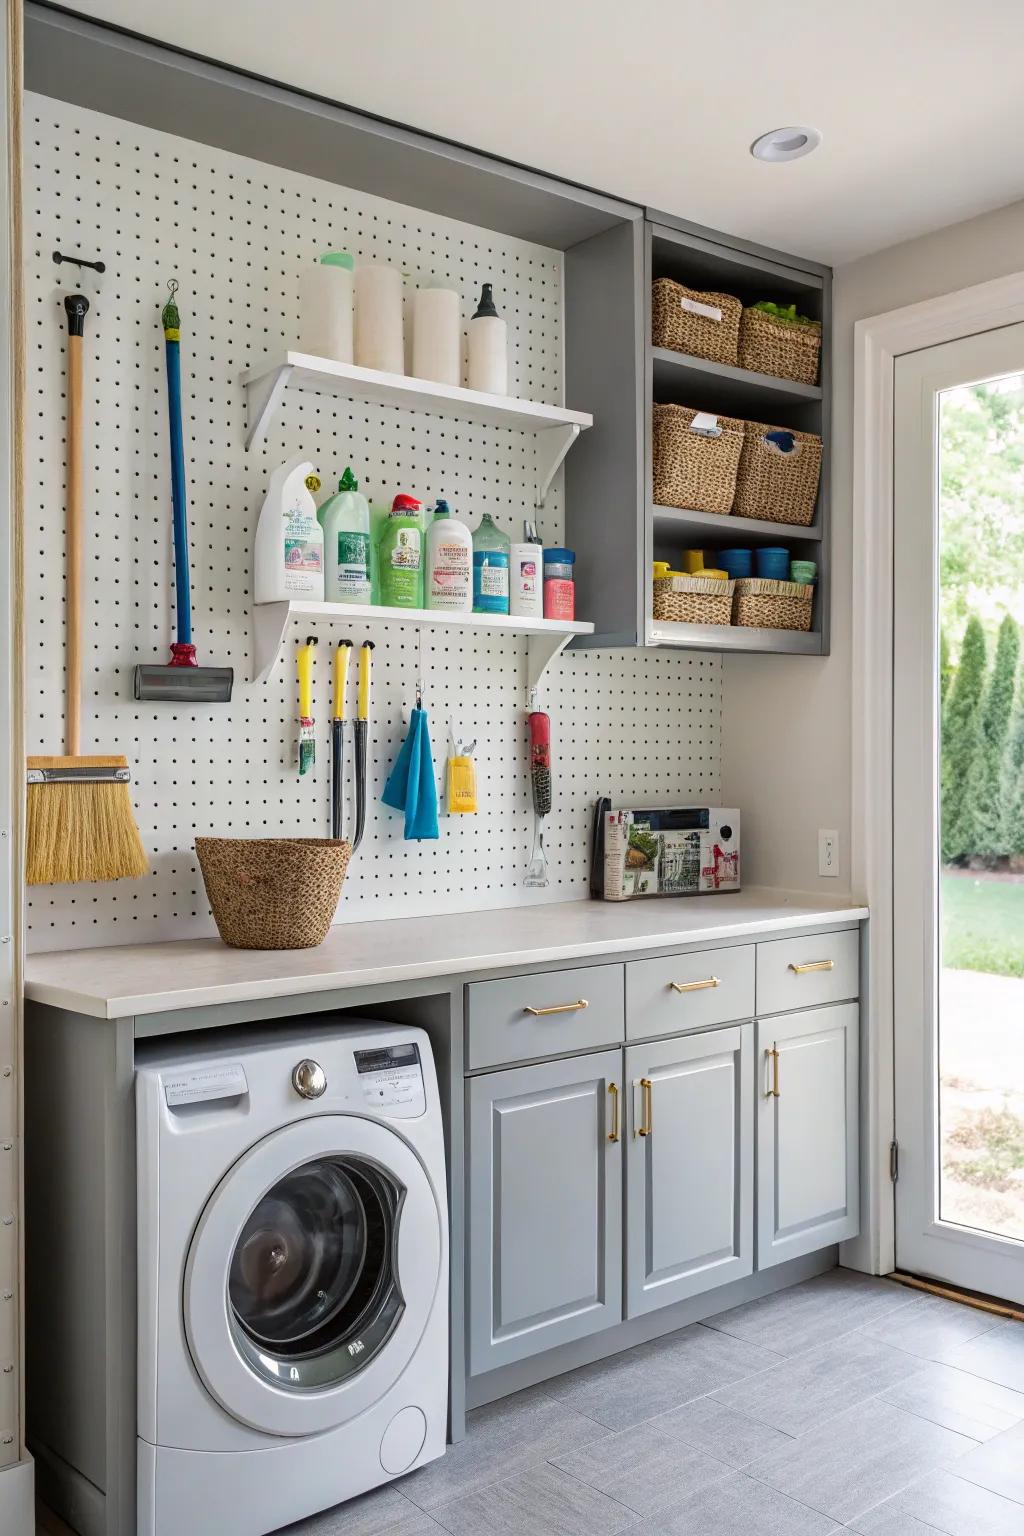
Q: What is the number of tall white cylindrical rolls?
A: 3